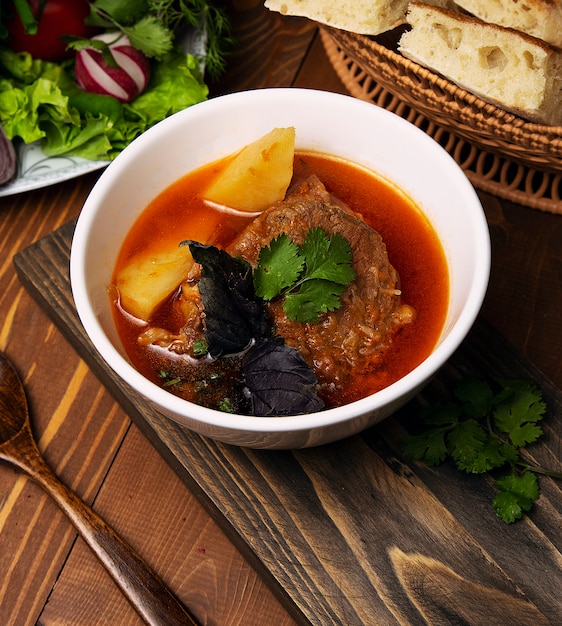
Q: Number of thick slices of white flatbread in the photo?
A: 3